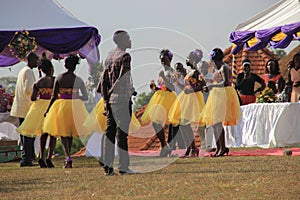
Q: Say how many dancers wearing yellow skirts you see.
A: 6